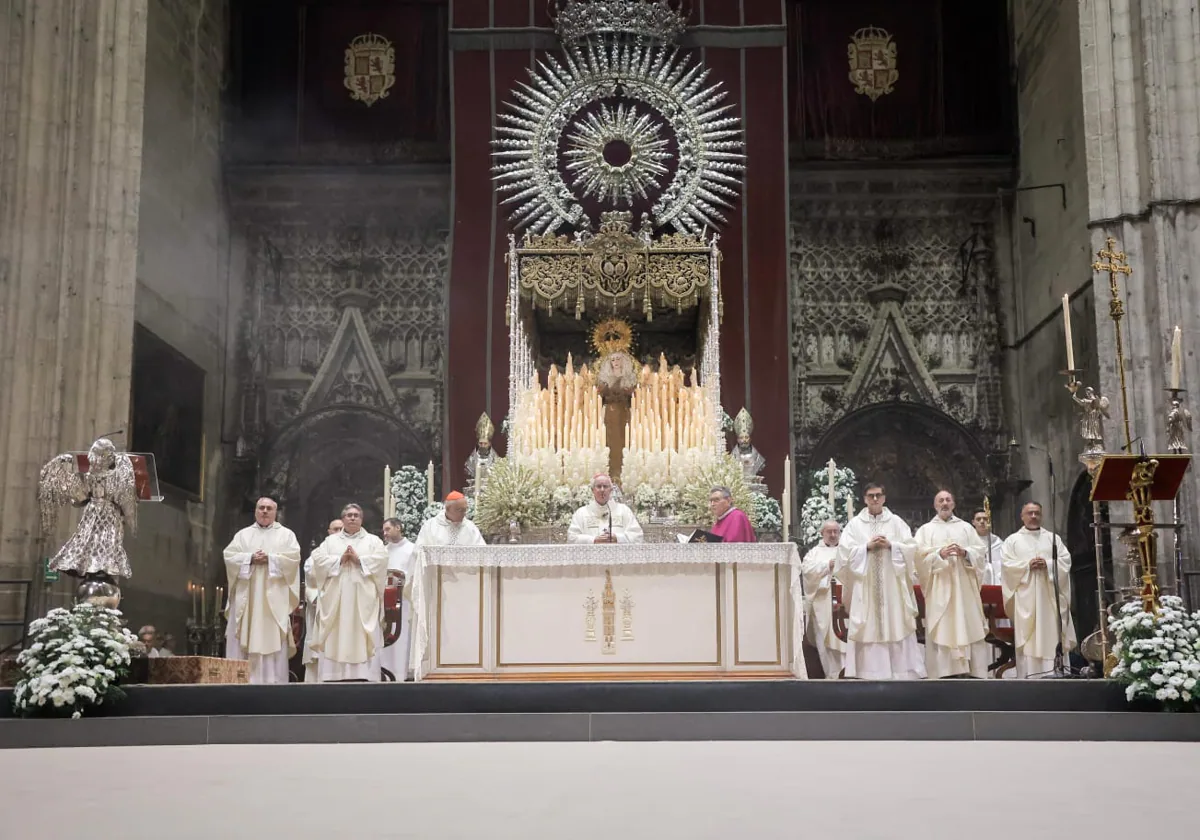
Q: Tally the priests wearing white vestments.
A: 11